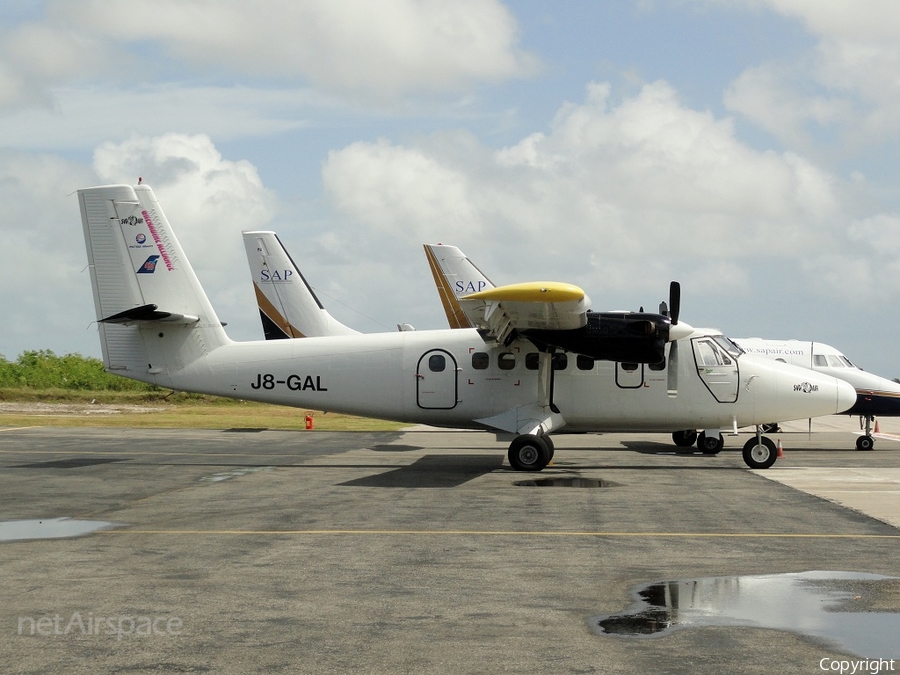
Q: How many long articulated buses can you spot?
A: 0